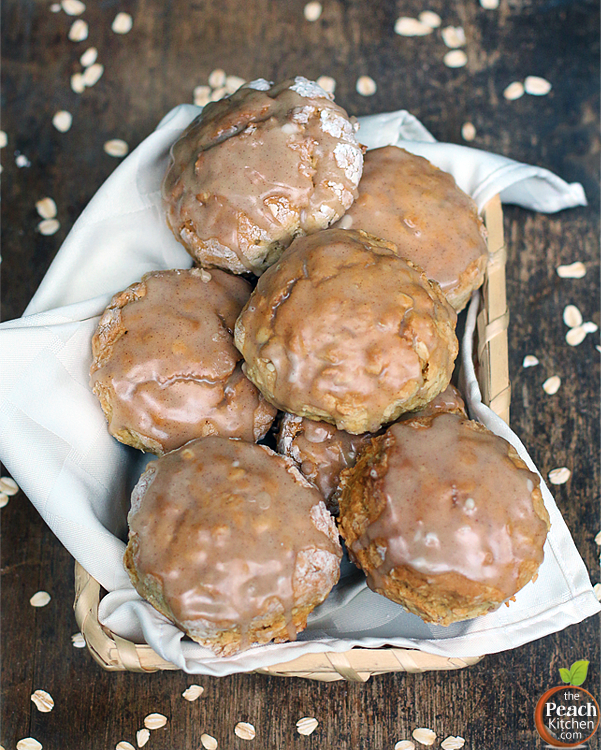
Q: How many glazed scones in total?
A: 7